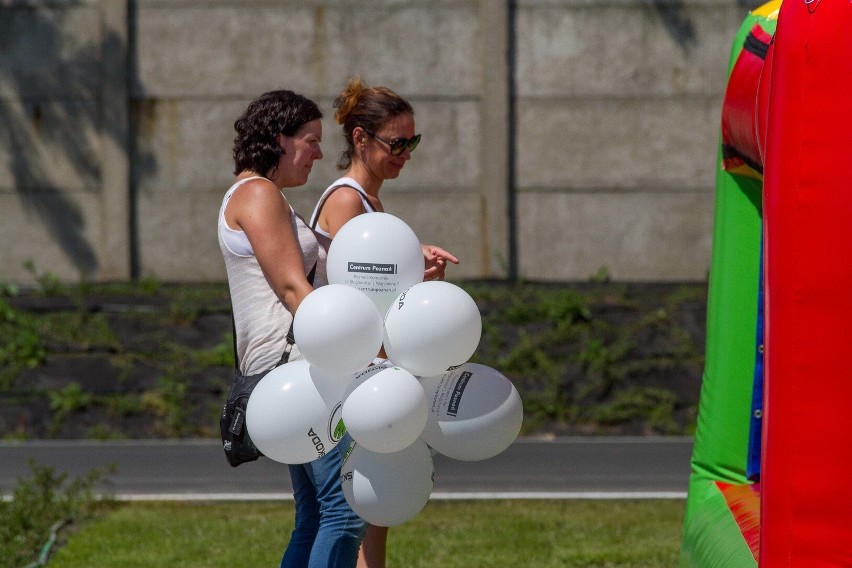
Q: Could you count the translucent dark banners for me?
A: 2